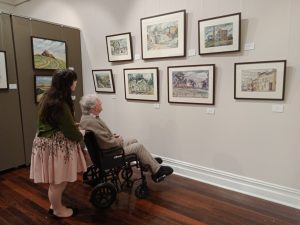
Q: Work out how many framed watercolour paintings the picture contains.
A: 7